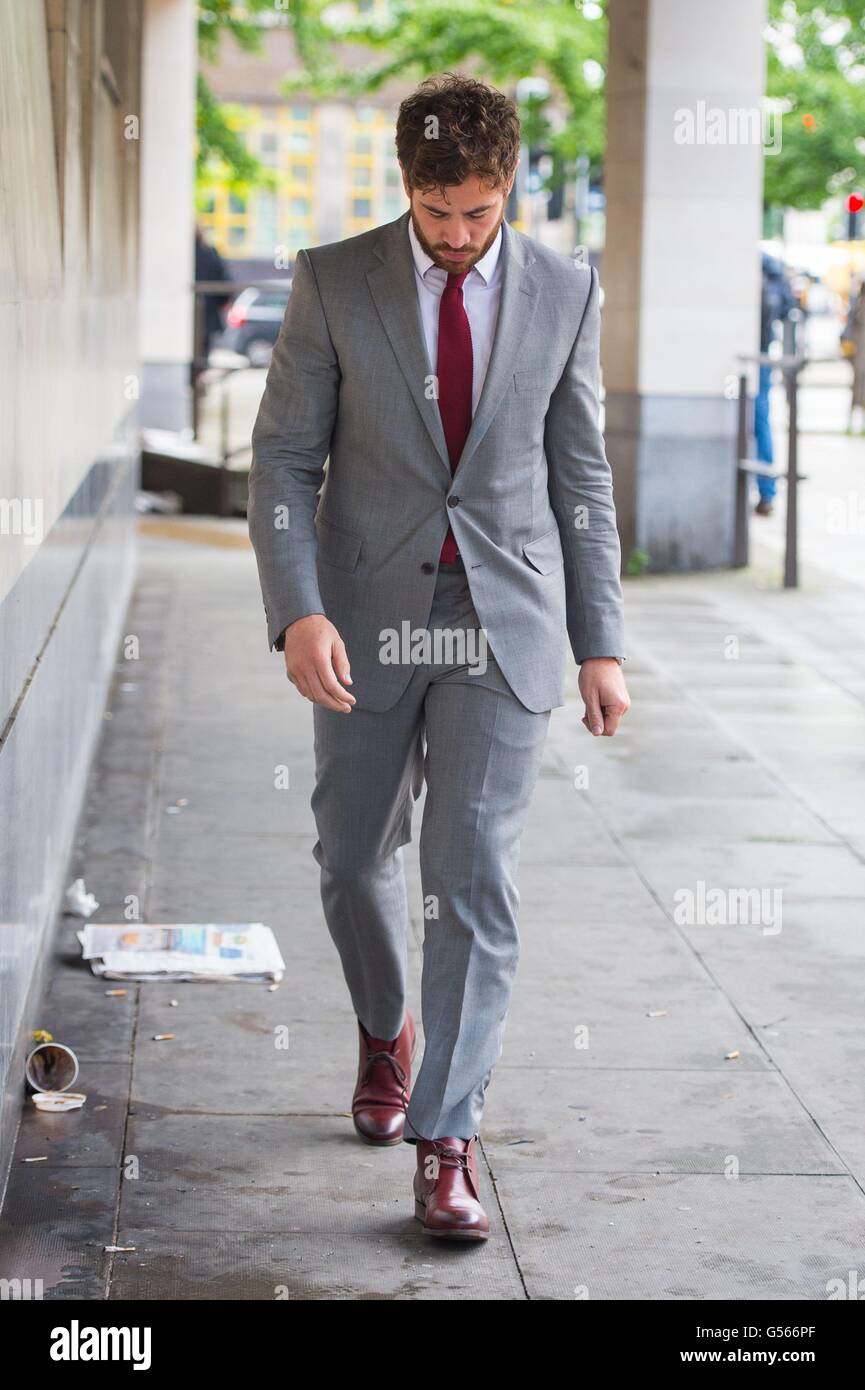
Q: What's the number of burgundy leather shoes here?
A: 2